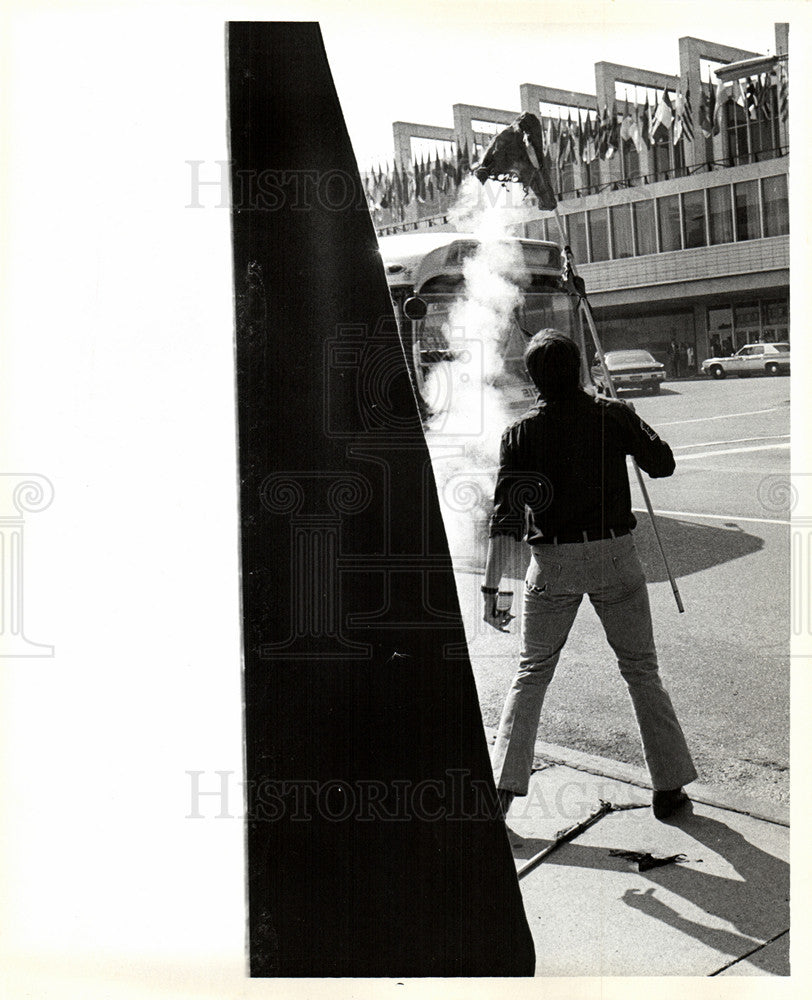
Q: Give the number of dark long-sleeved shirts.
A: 1